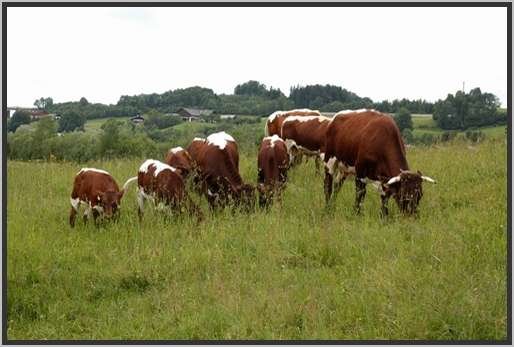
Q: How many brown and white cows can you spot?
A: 8